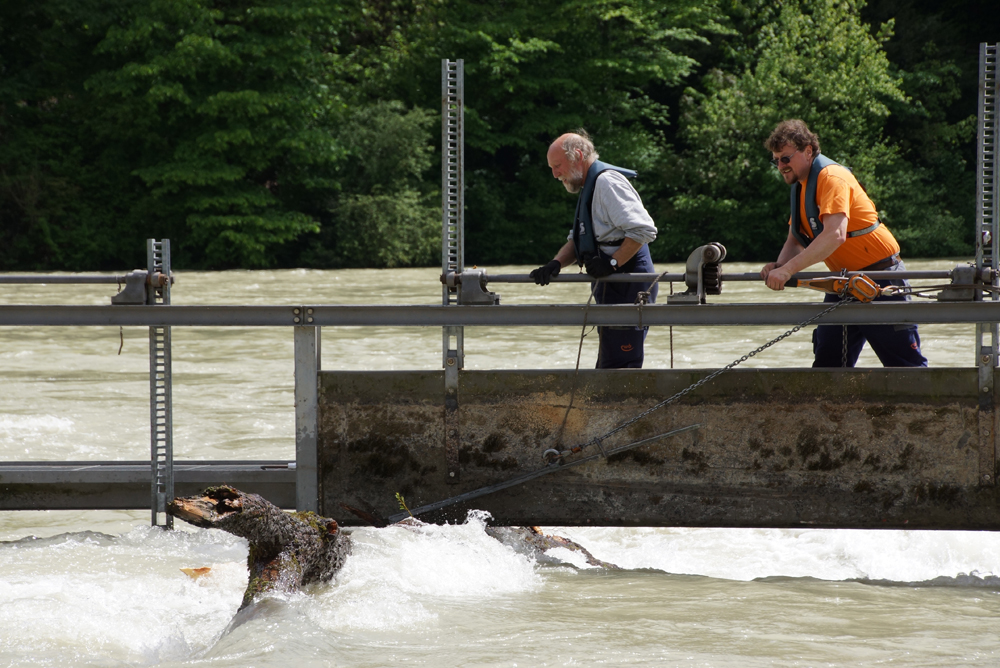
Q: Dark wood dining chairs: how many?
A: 0